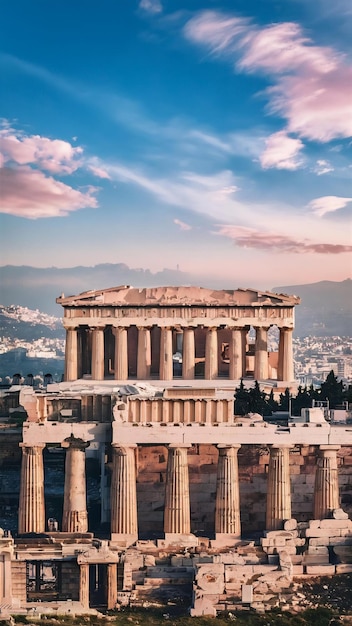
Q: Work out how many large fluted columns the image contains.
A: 7